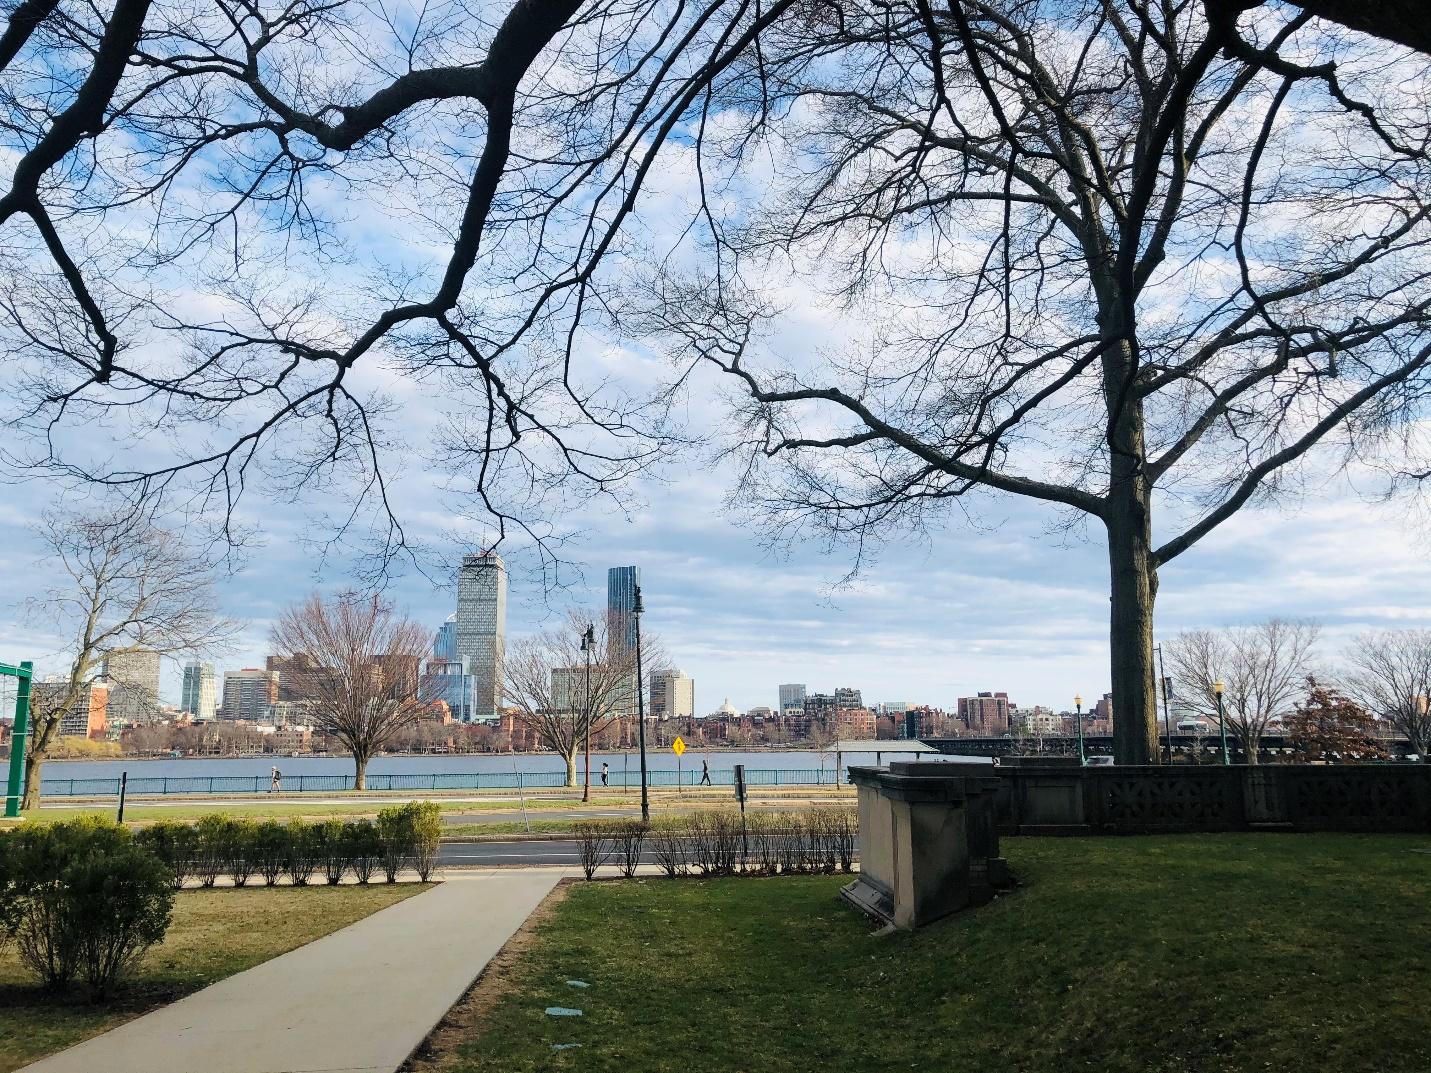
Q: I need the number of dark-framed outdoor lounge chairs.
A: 0